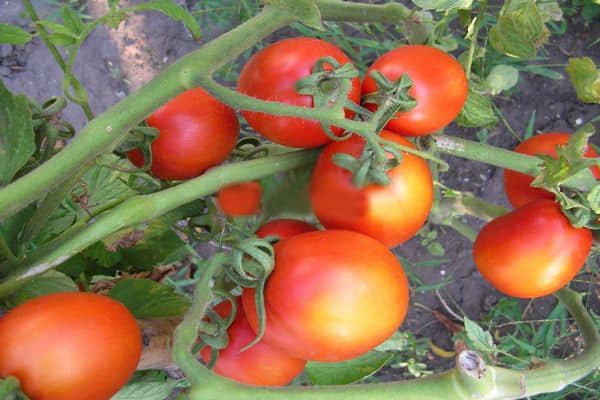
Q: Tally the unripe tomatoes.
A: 0